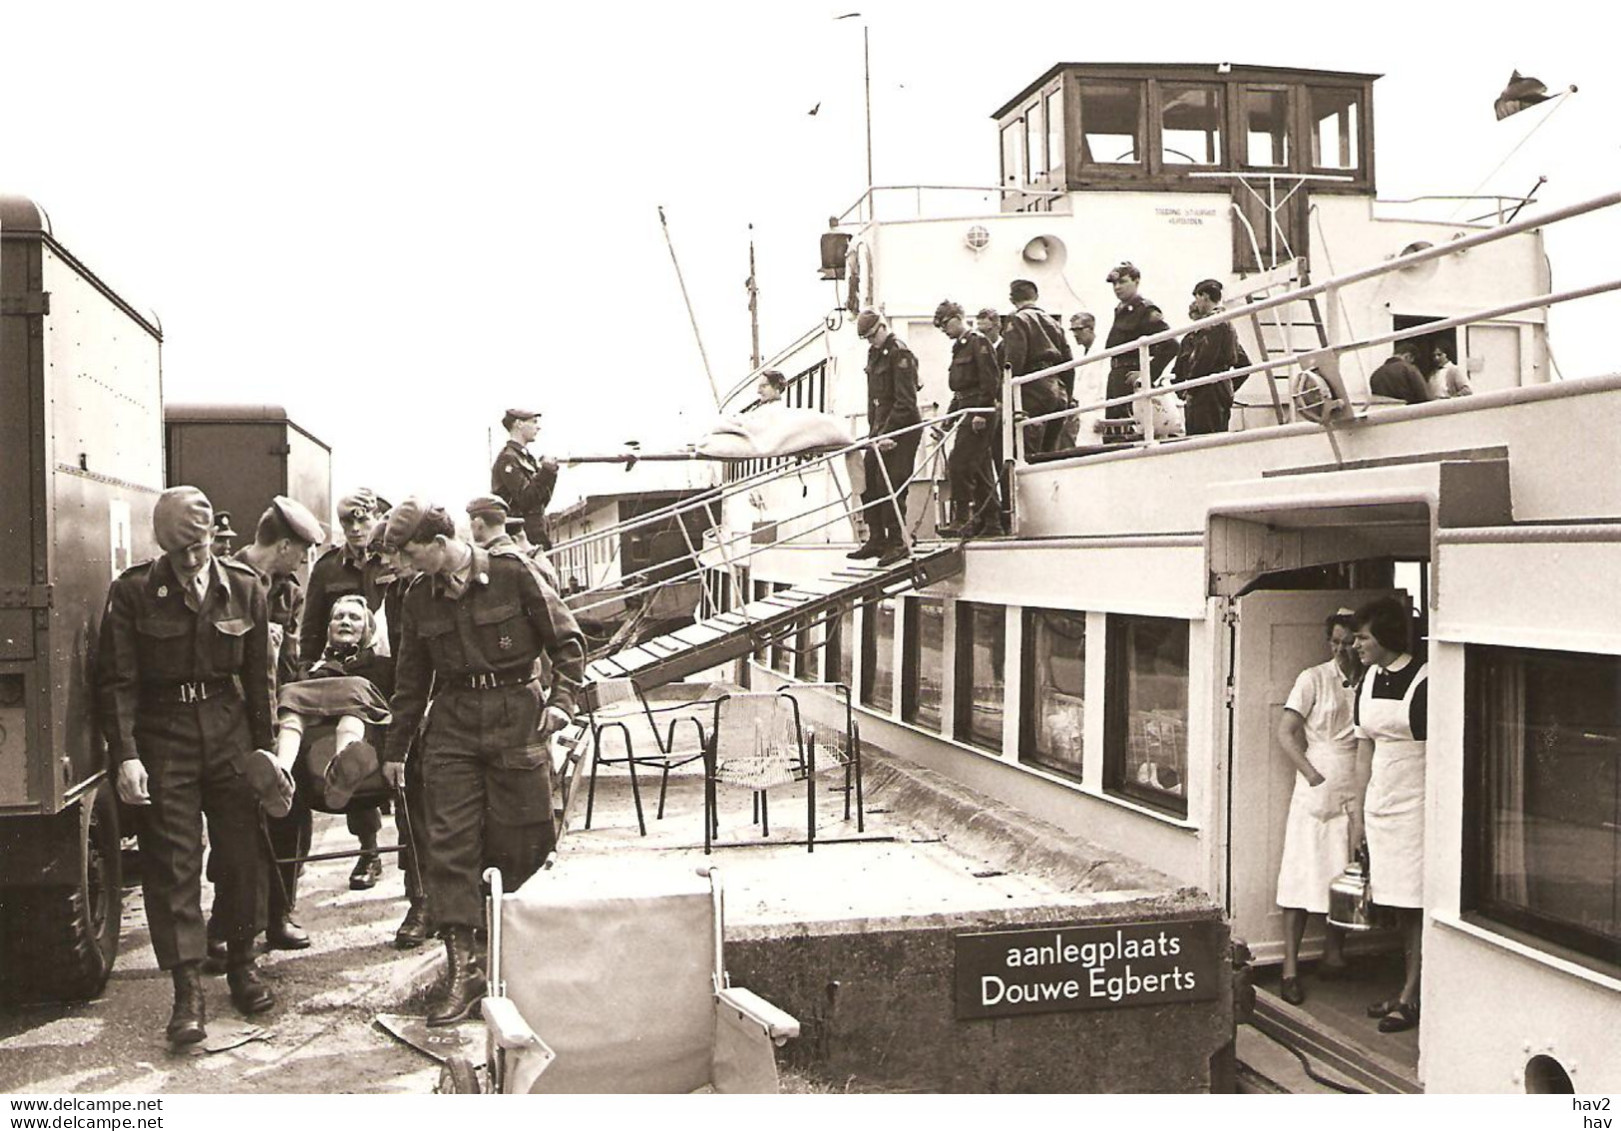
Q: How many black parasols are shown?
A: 0